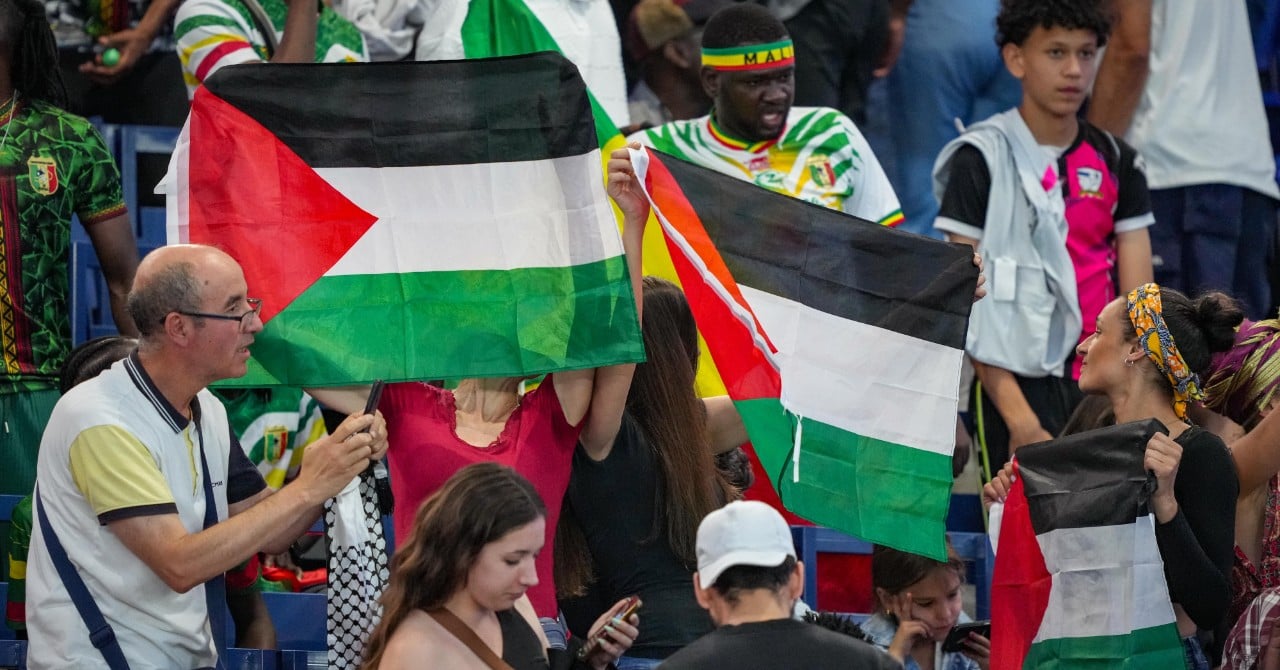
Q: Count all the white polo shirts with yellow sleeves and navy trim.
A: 1